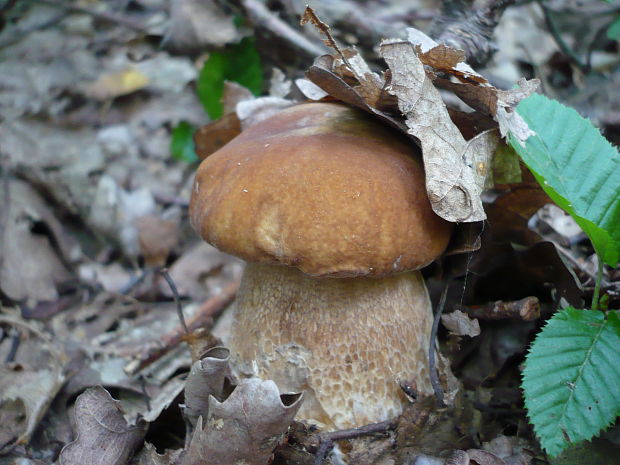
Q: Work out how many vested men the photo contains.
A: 0